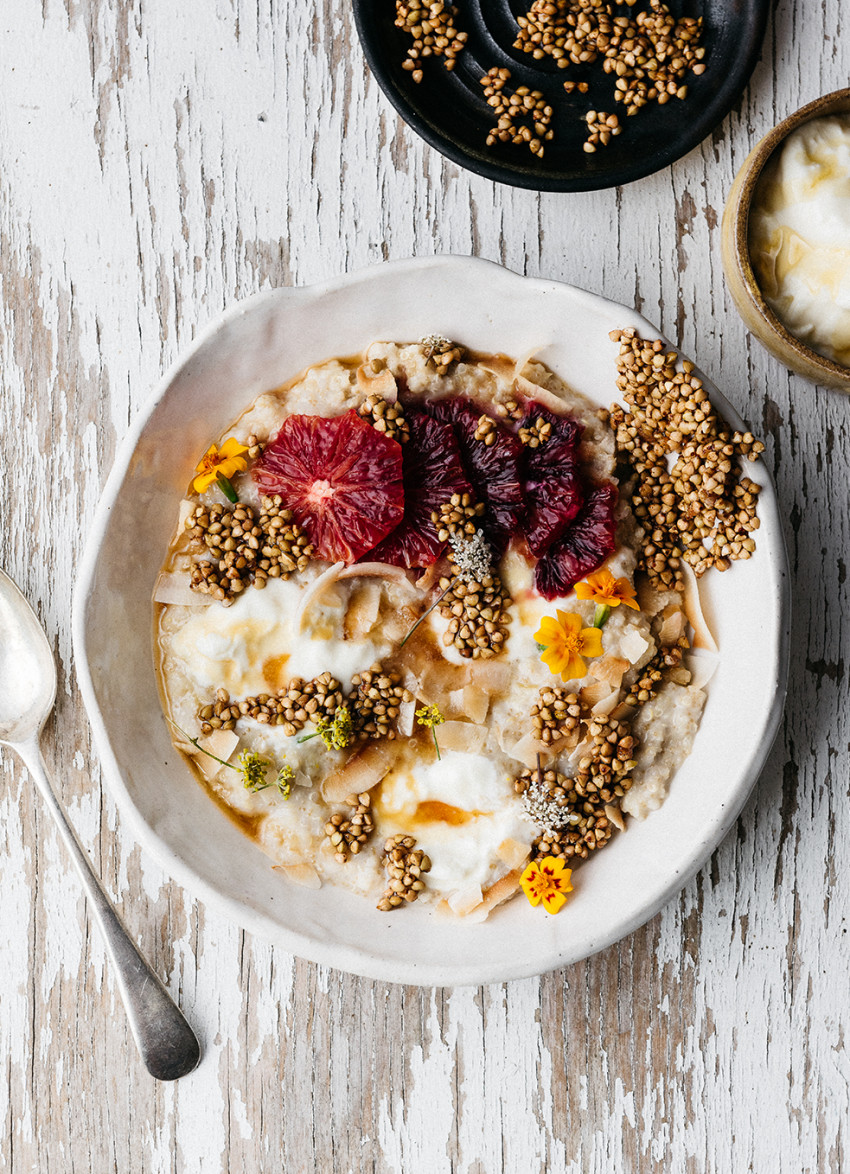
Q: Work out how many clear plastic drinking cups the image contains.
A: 0